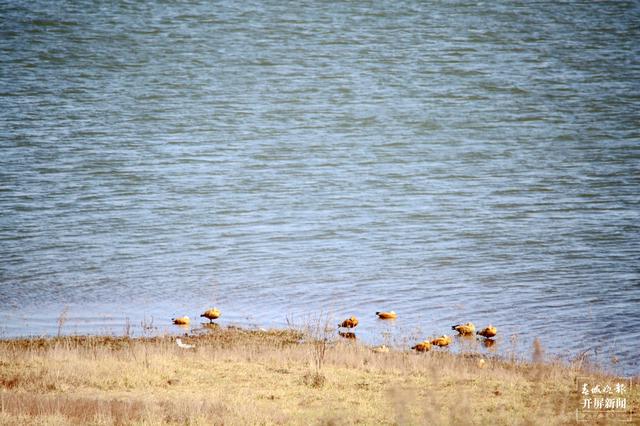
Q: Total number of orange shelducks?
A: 8